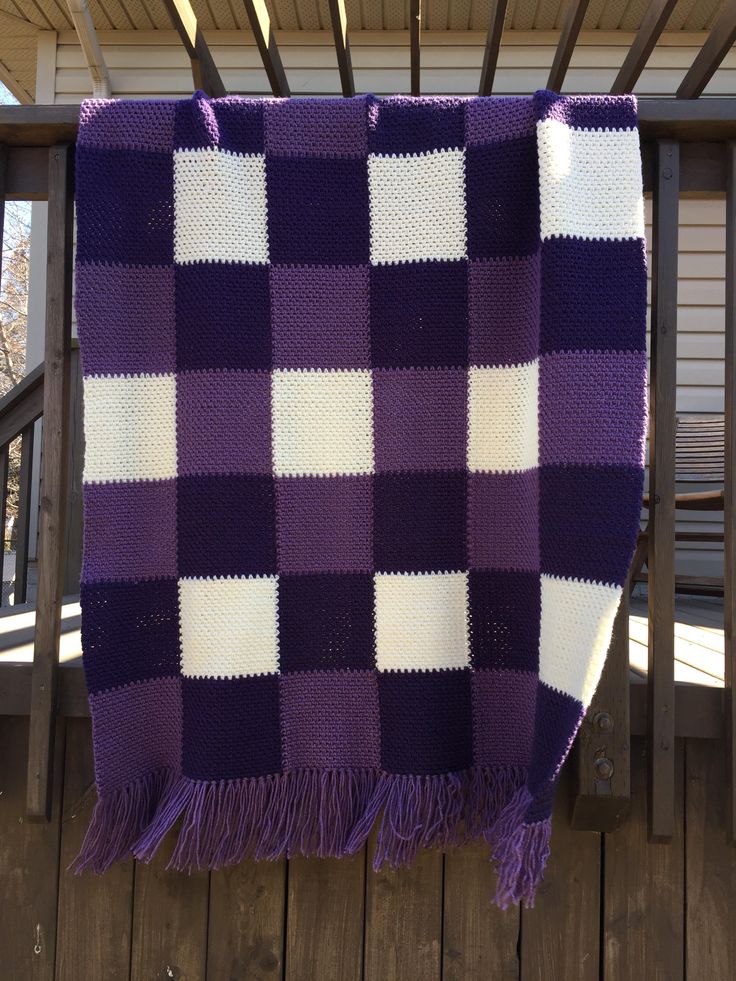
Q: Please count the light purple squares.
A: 15